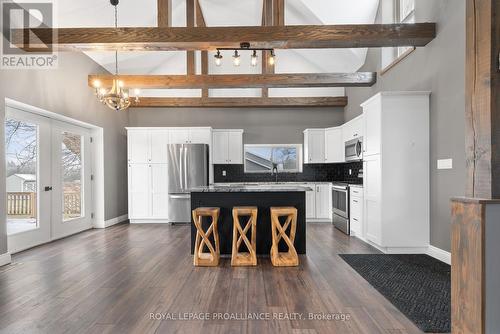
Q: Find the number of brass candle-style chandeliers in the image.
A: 1